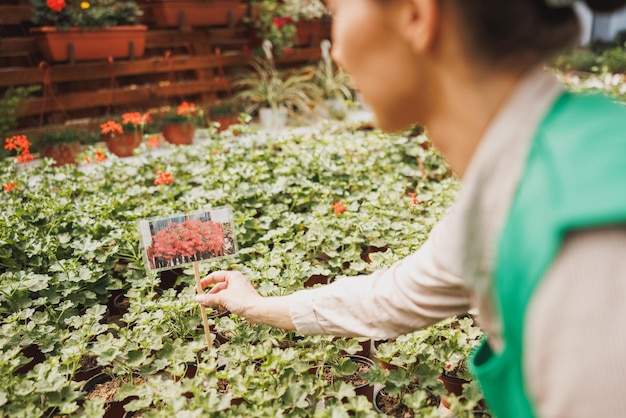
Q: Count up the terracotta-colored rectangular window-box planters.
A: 3